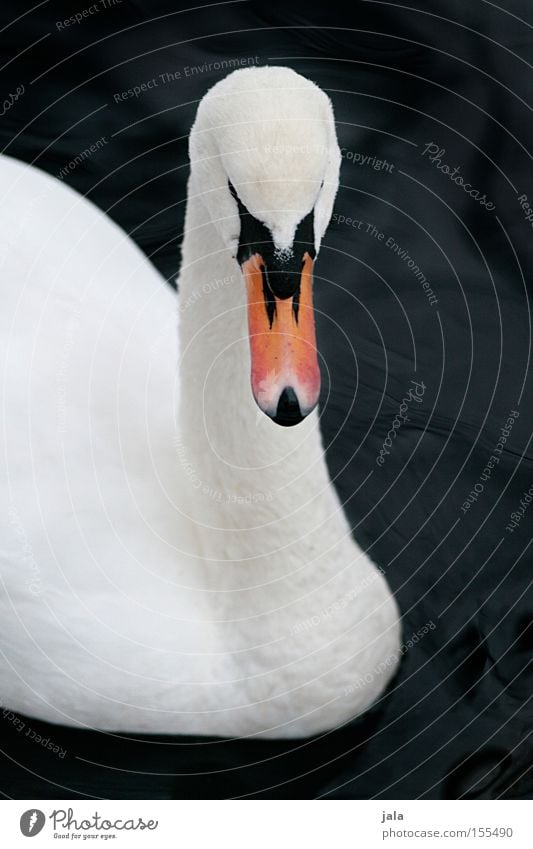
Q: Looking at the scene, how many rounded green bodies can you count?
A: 0